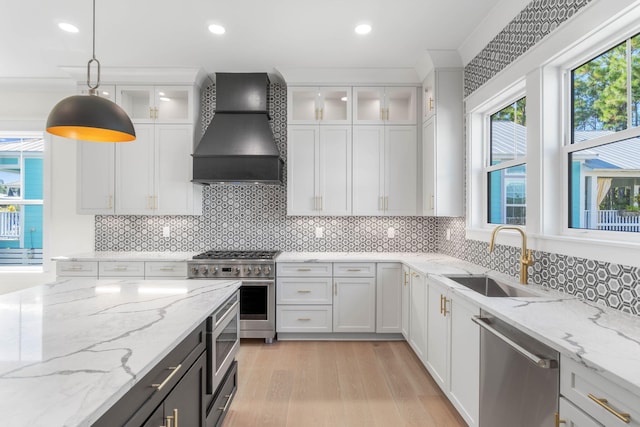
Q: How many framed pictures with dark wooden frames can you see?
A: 0